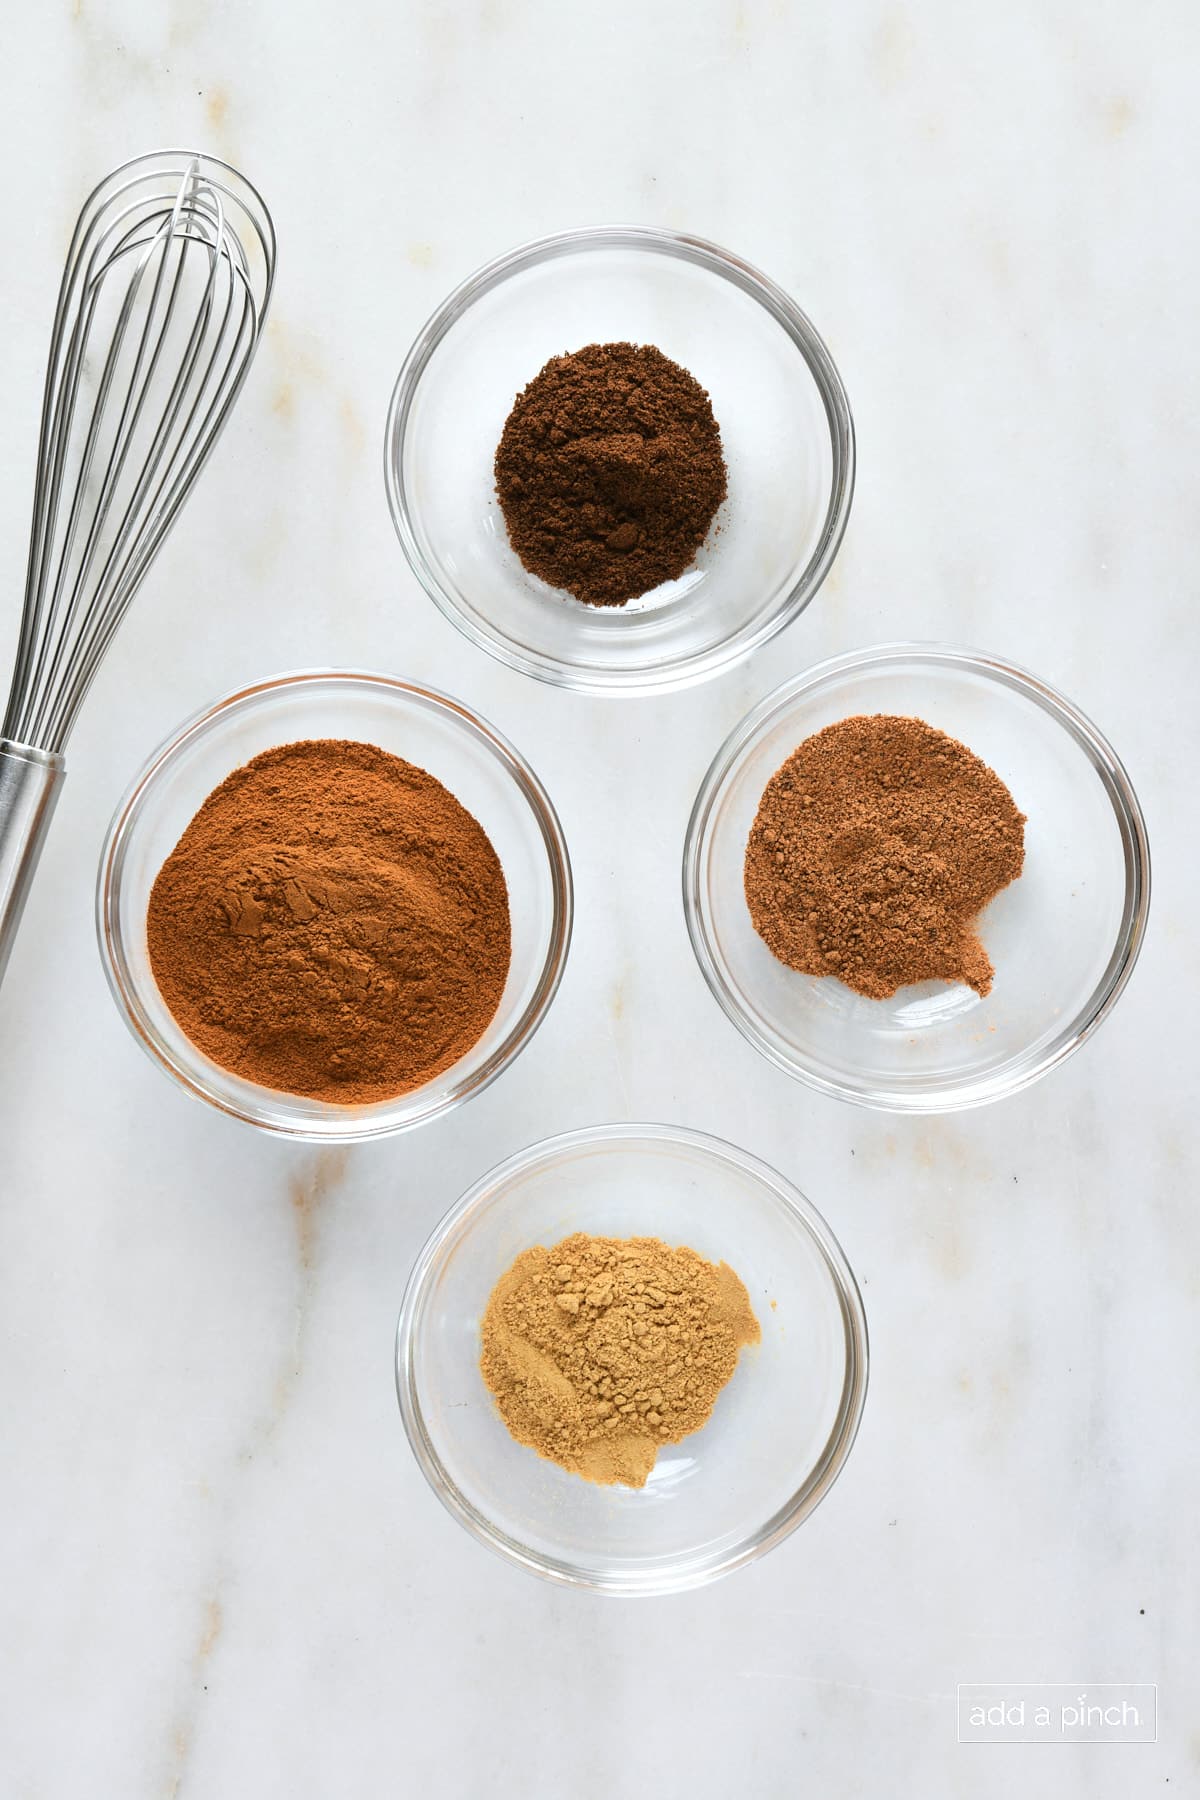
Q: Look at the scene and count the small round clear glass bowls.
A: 4